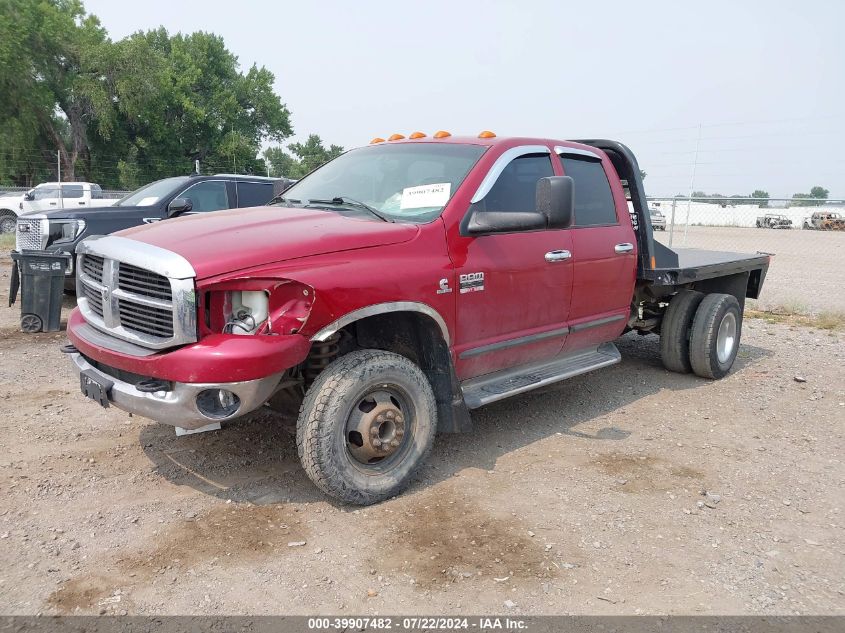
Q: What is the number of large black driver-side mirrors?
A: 1